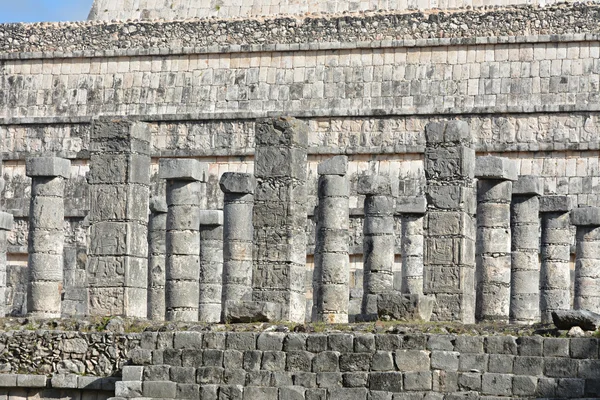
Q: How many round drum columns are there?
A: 13